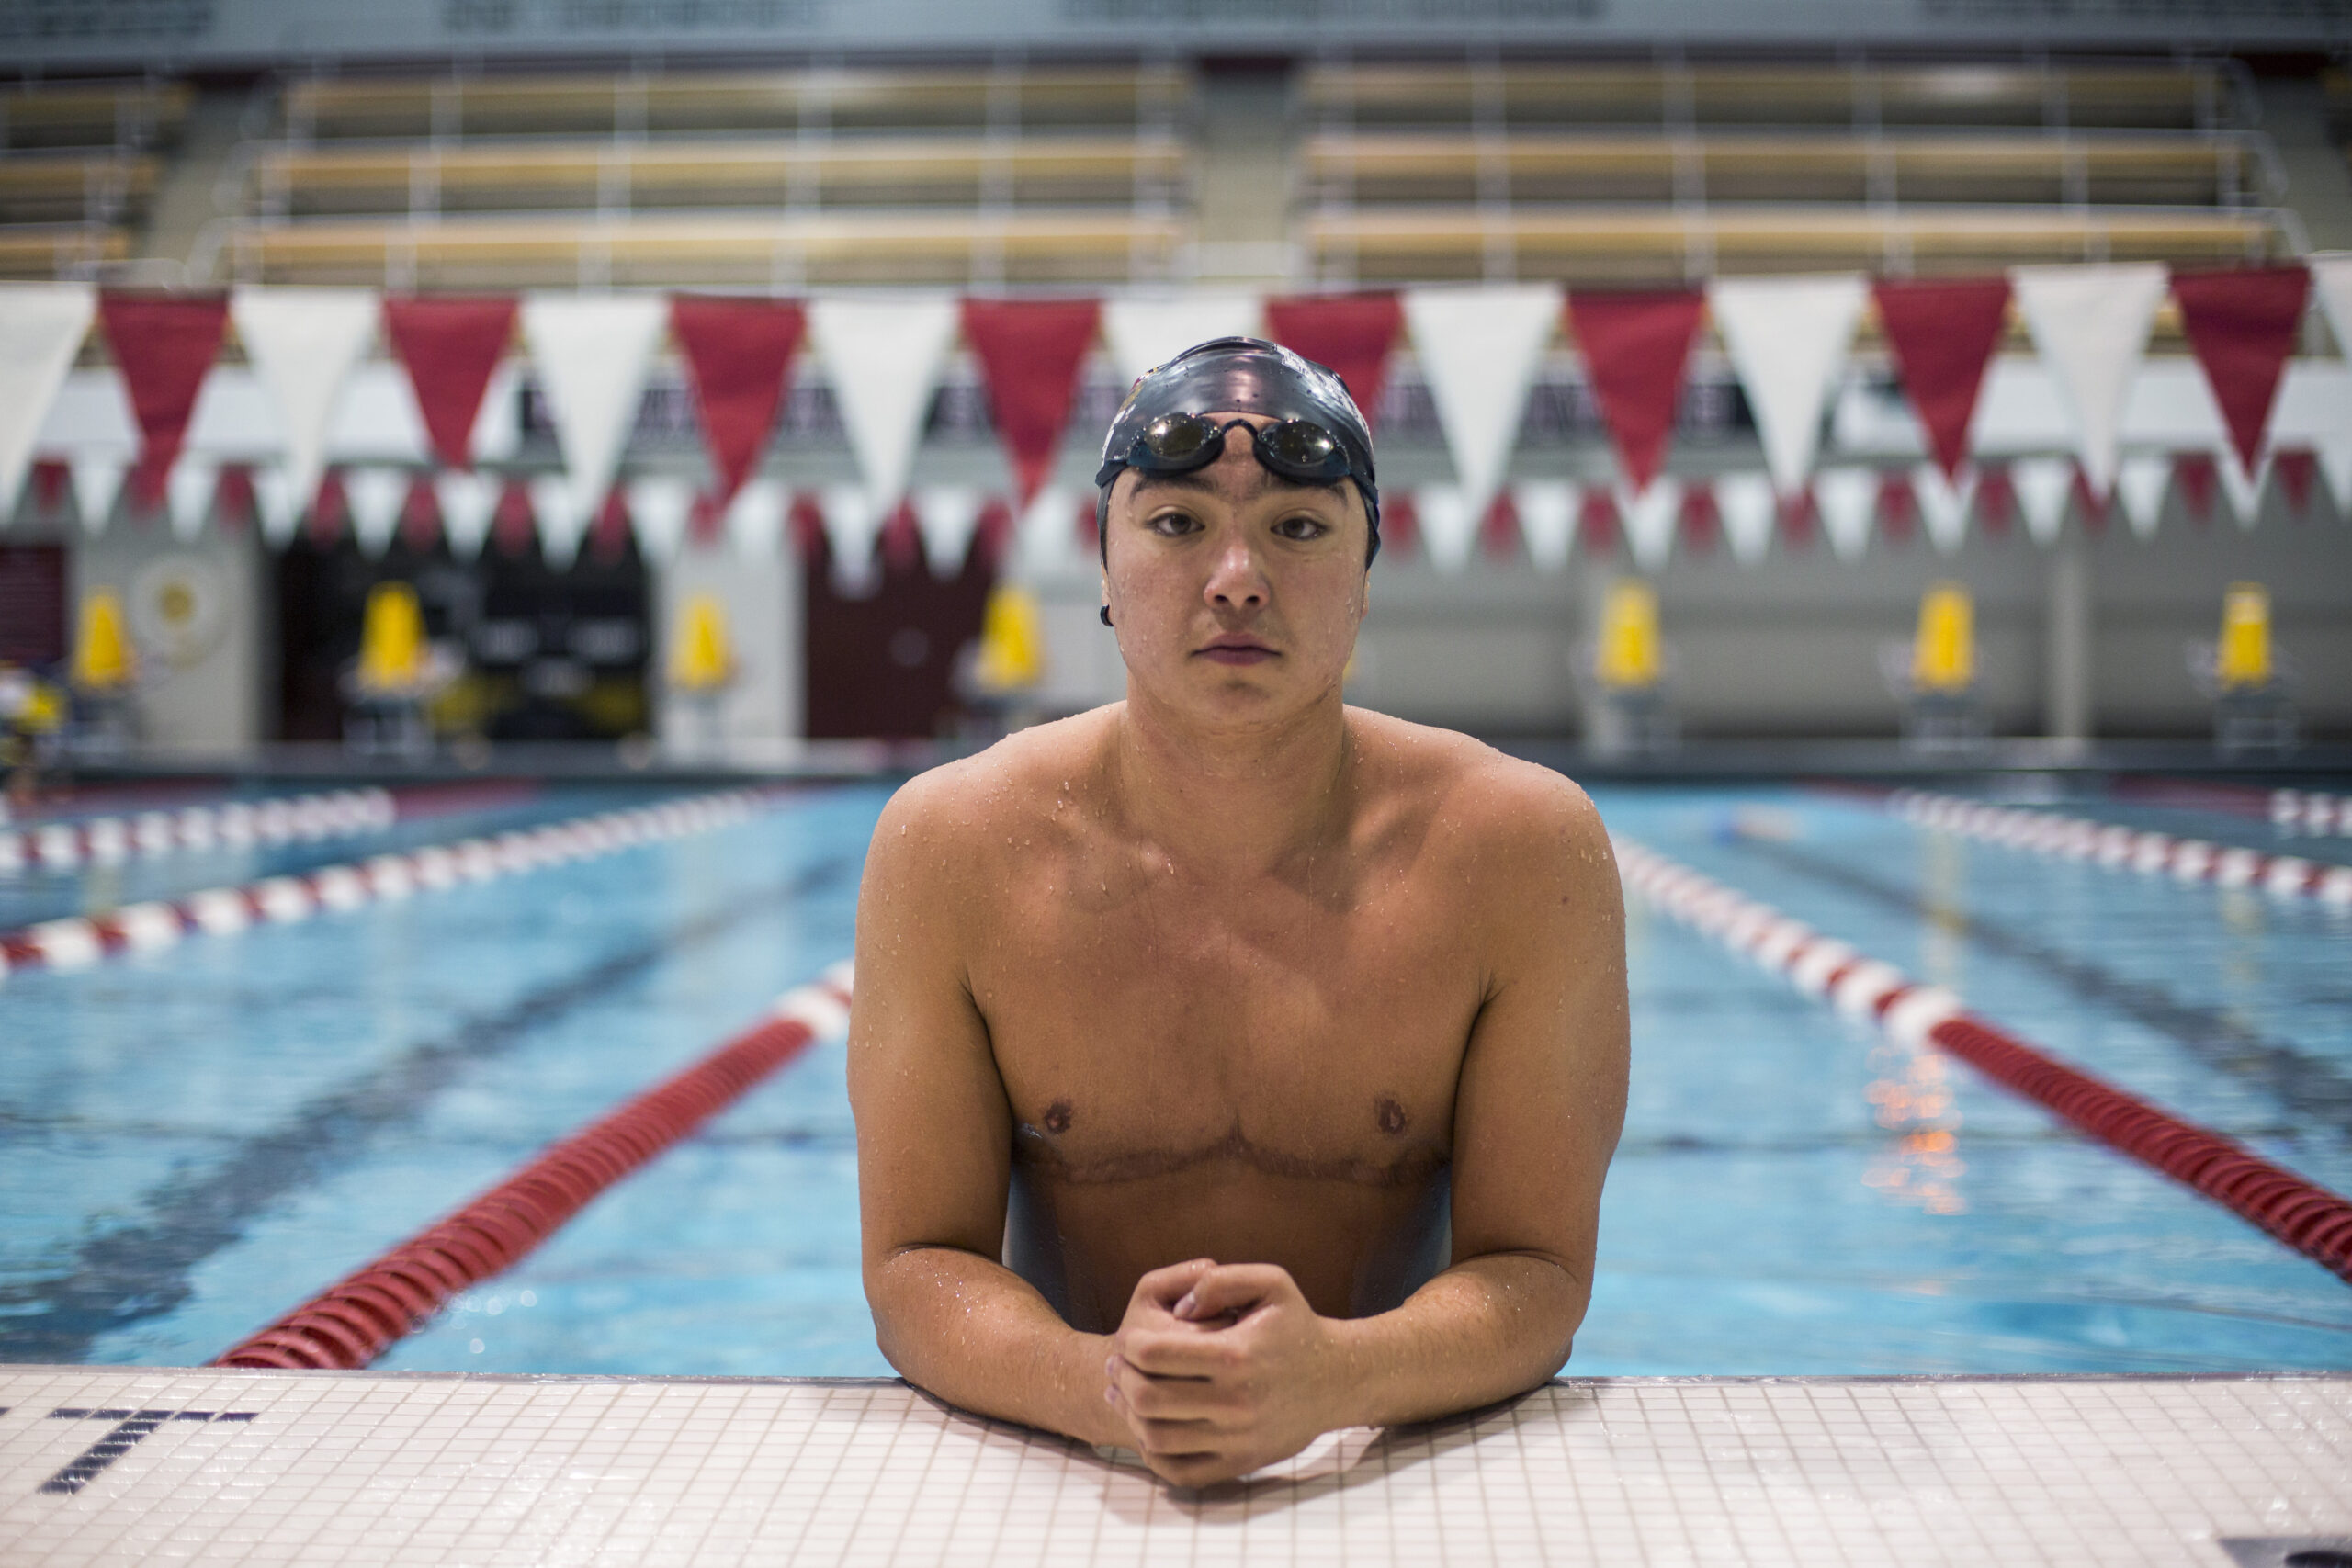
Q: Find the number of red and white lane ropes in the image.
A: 6